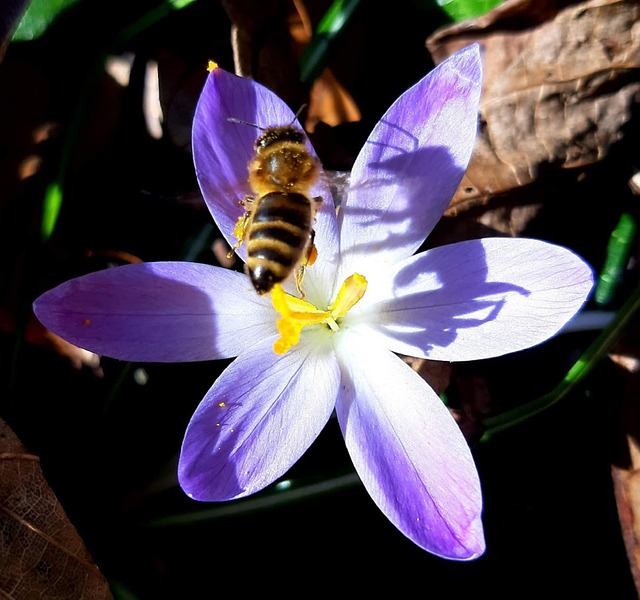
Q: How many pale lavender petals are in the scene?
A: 6